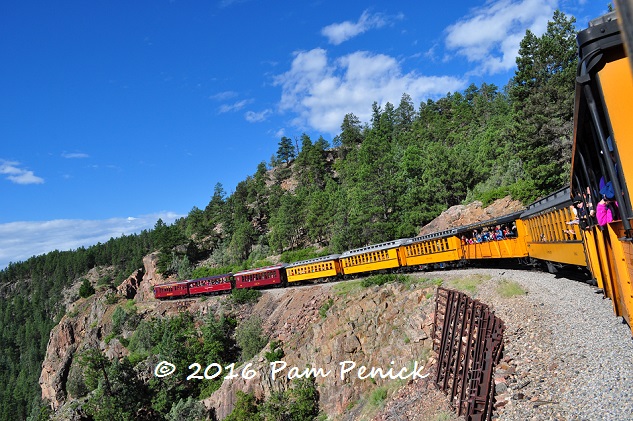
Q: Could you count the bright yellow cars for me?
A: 6